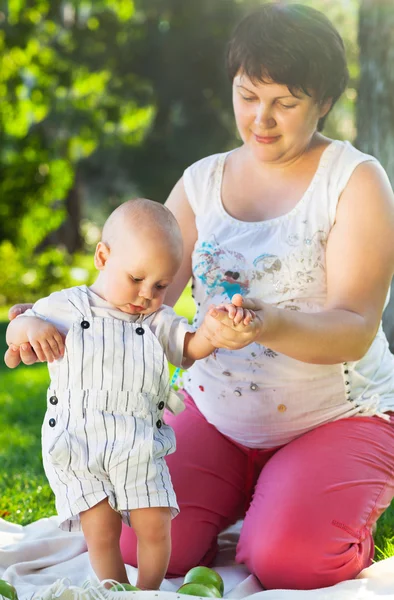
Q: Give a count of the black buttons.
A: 6